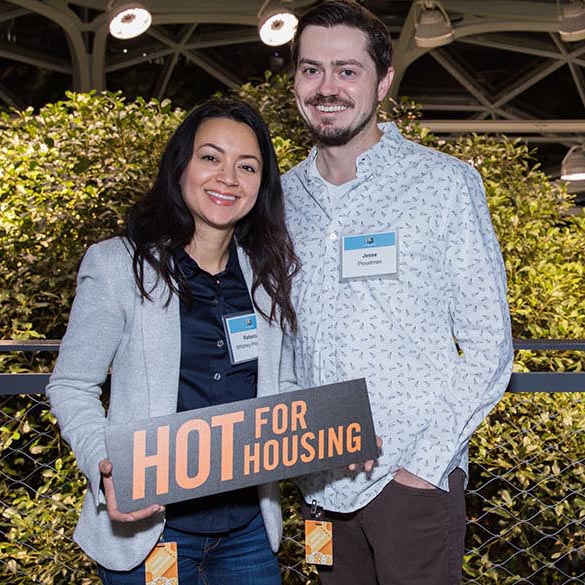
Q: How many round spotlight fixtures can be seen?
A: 5